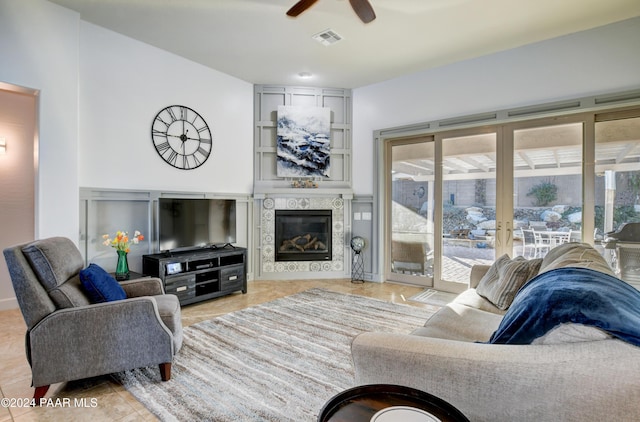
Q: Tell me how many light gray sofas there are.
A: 1